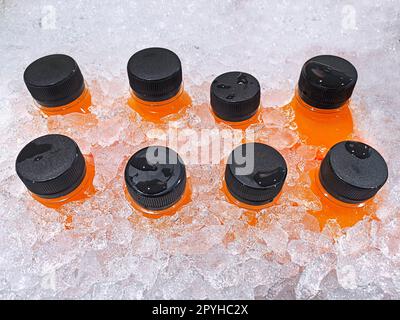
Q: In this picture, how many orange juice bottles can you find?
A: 8